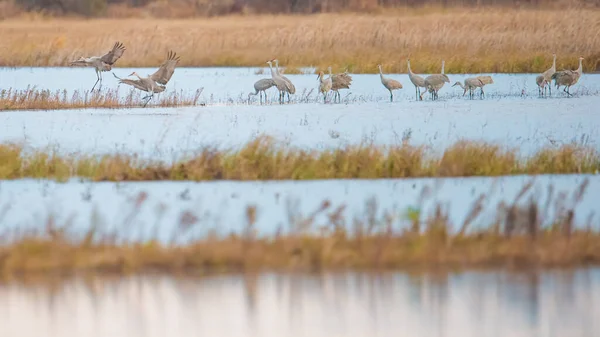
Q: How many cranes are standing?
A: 14